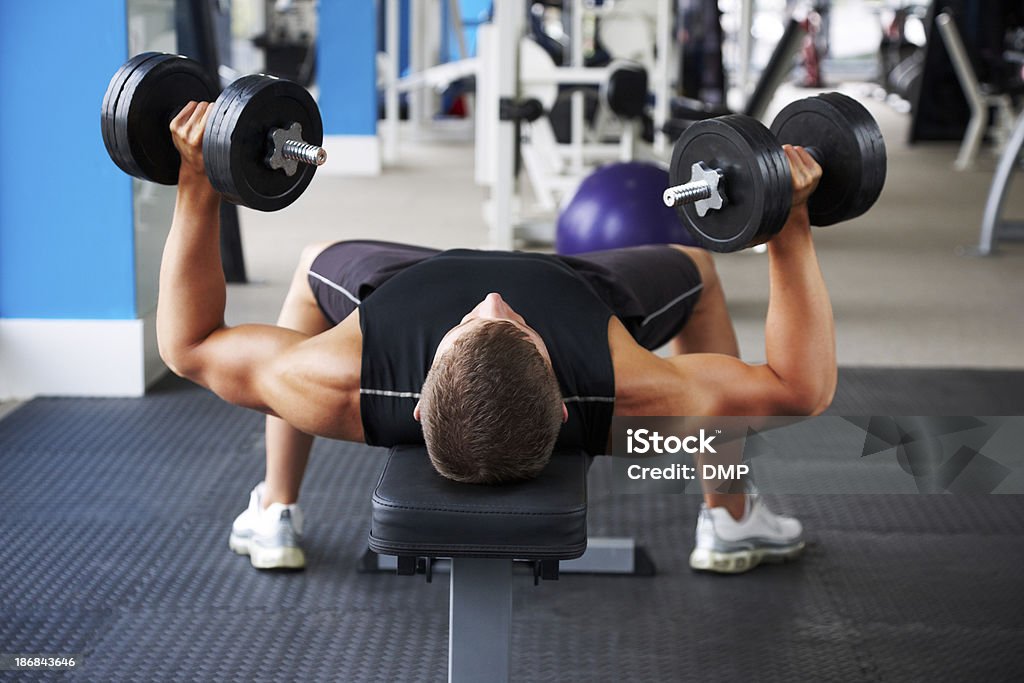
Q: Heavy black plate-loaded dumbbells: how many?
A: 2